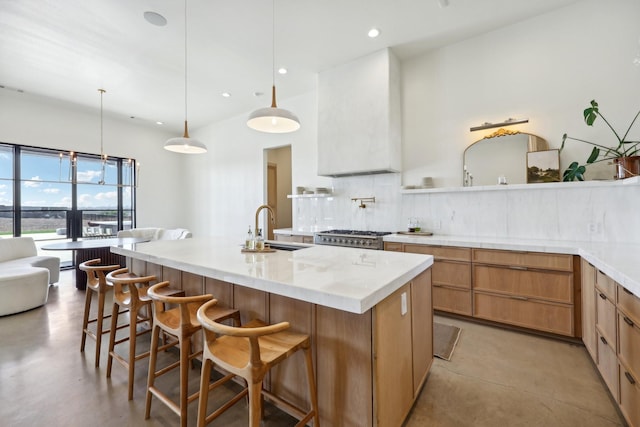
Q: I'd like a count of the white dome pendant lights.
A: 2